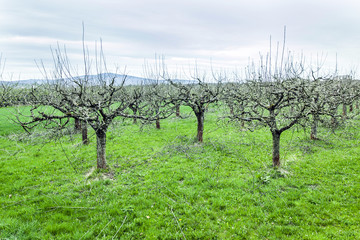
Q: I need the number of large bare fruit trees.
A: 3